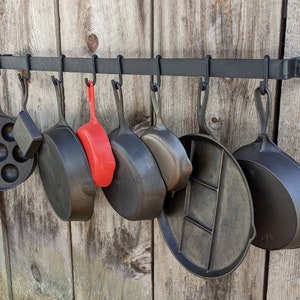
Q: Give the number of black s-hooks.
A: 7